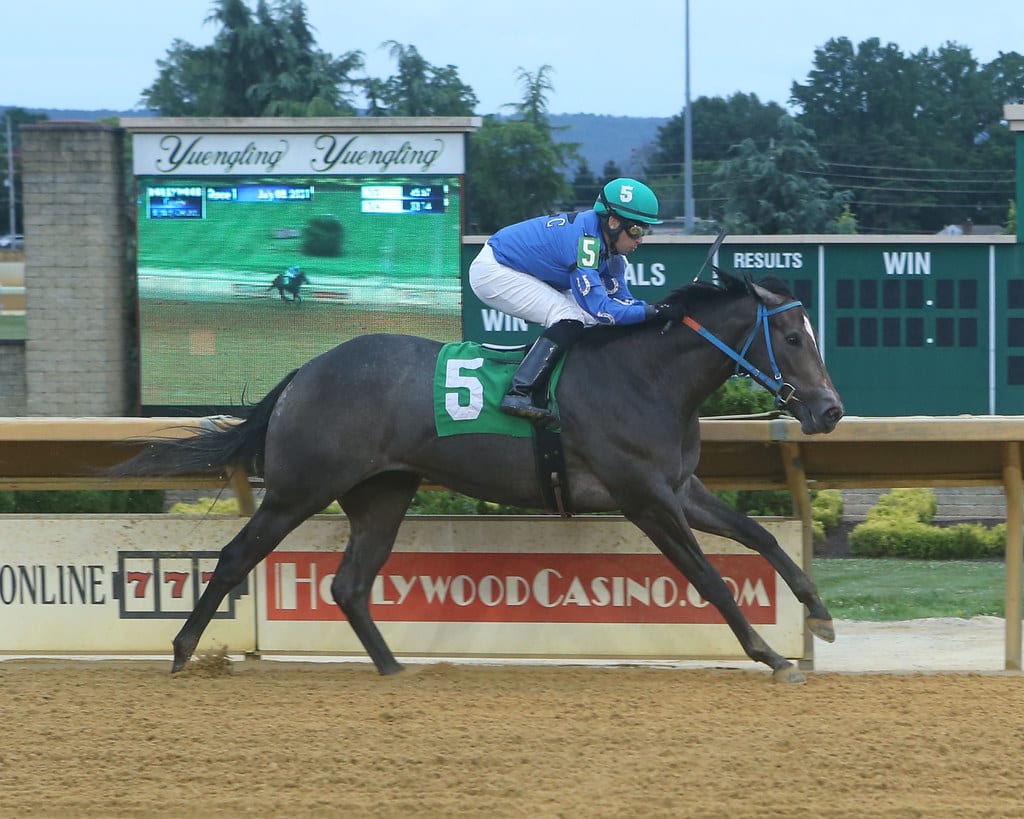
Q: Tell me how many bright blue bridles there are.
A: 1